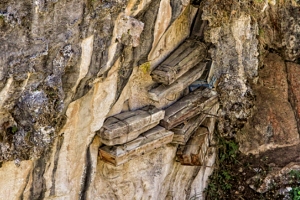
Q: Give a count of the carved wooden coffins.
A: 7